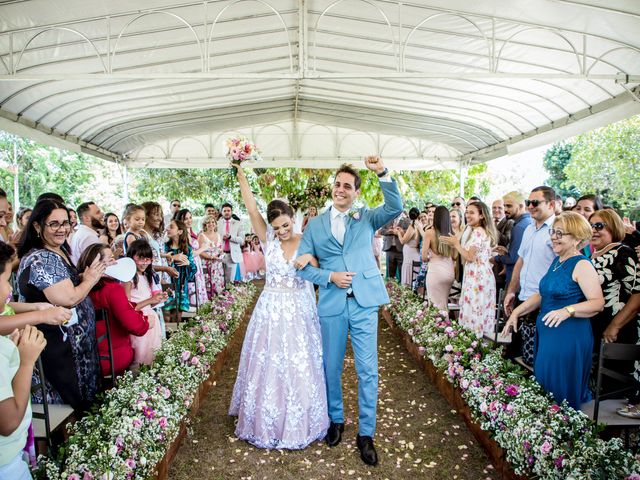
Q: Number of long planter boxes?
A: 2